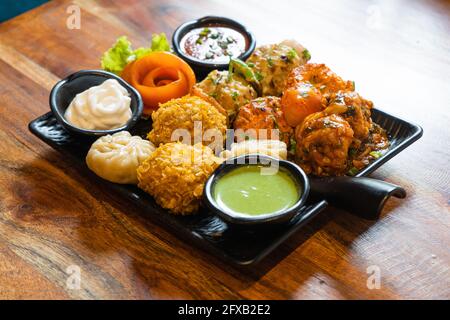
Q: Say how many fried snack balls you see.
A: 2